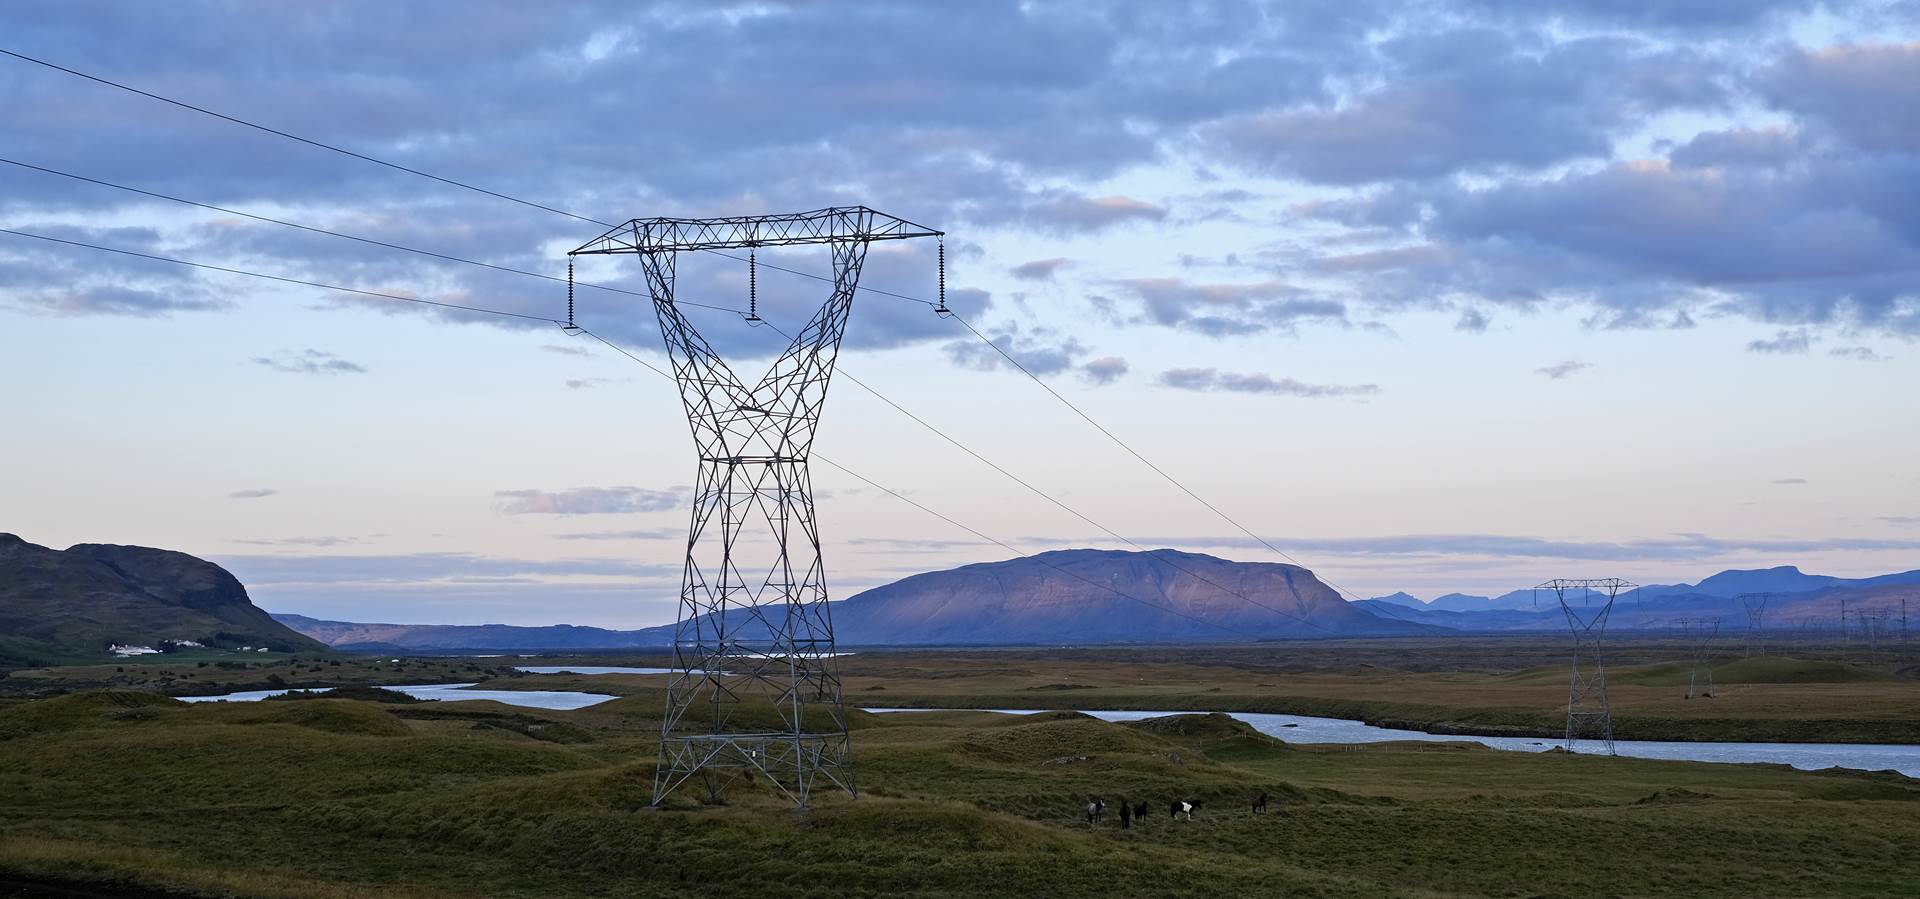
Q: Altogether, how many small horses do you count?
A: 5